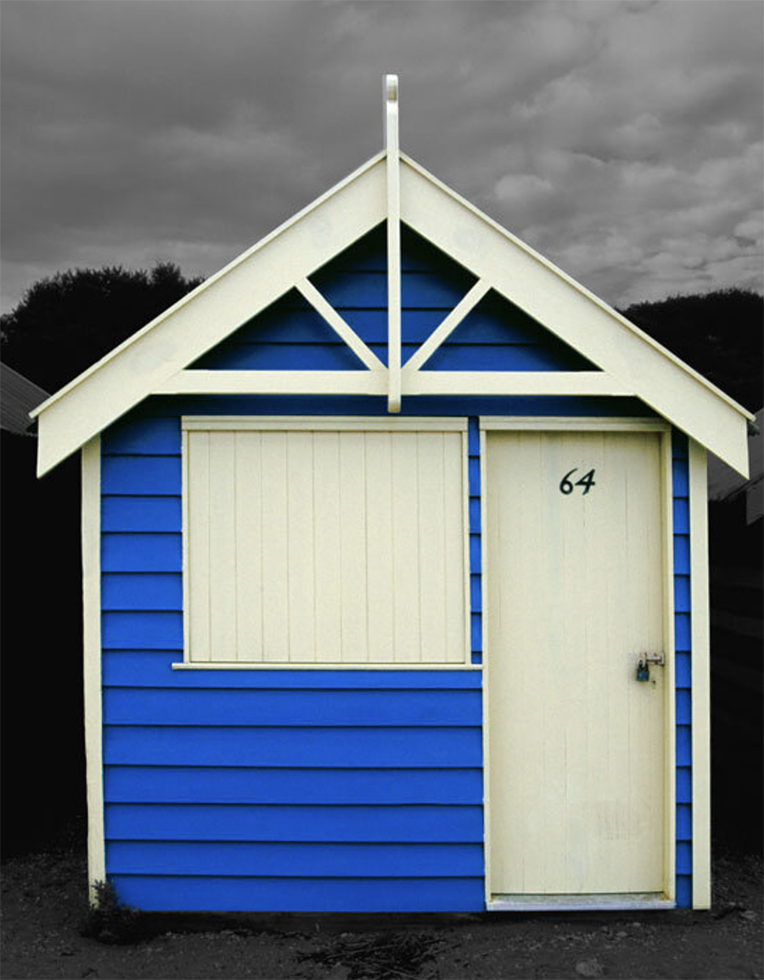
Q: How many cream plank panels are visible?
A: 11